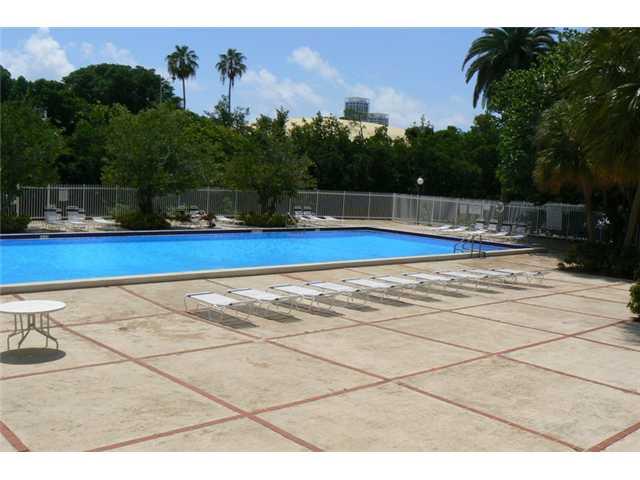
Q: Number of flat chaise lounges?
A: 10